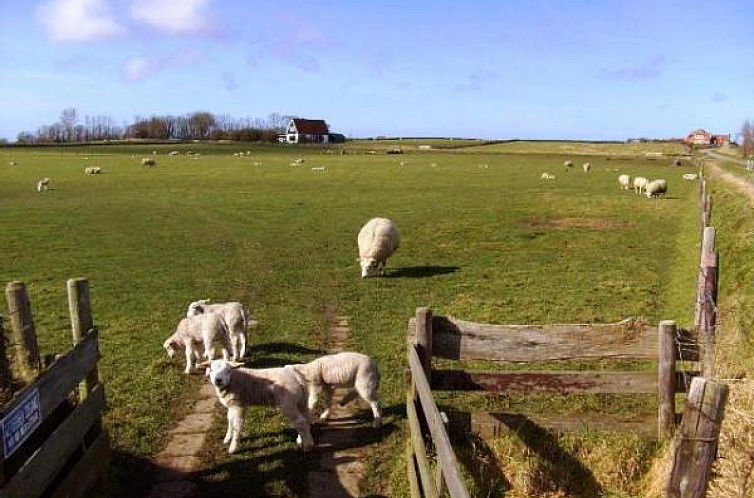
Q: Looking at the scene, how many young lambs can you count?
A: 4